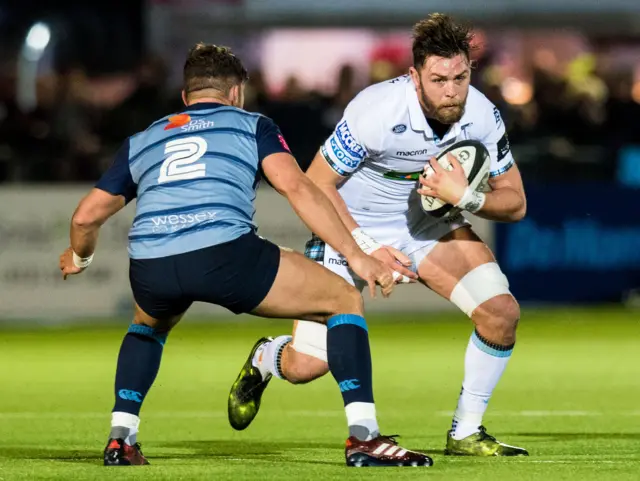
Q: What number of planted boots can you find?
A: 3